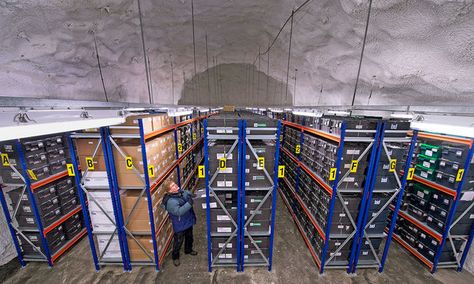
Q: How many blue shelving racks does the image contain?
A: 8